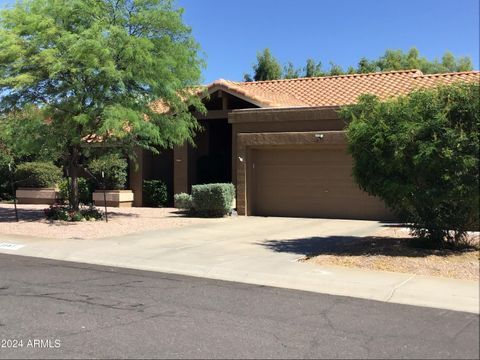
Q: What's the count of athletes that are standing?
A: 0